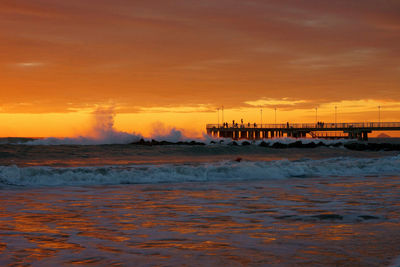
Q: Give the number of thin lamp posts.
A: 7